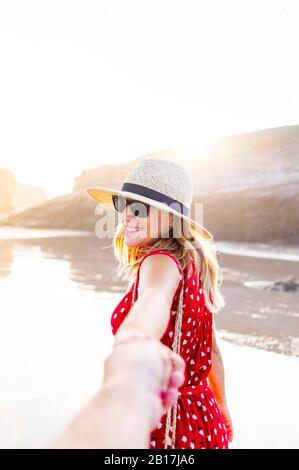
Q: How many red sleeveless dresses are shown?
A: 1